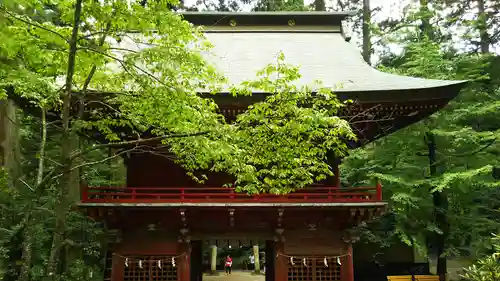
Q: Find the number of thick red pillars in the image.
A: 4